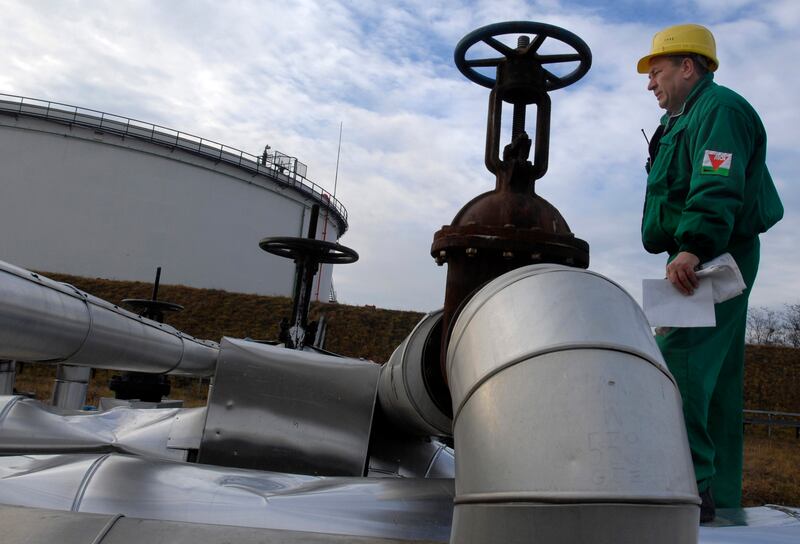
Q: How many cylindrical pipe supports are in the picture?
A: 2